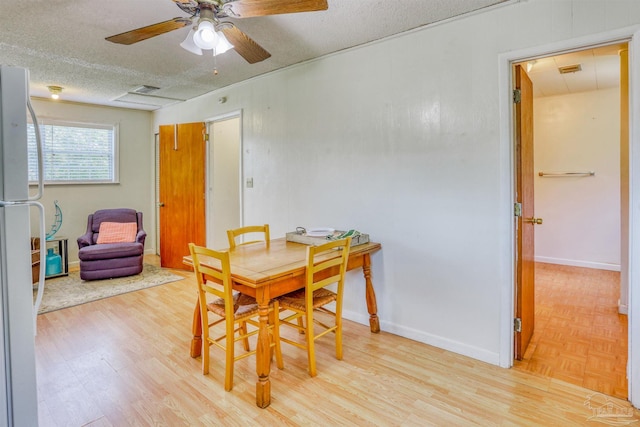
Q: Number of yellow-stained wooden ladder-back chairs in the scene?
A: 3